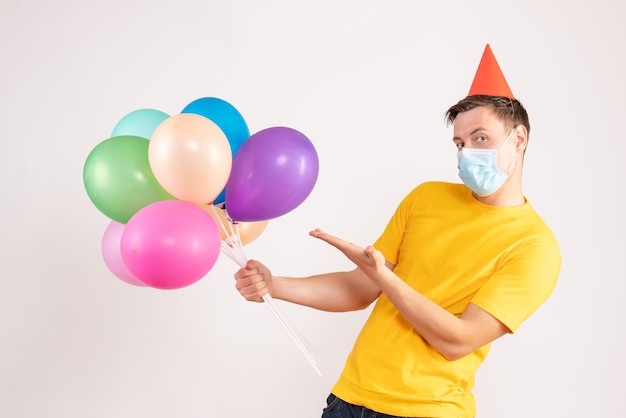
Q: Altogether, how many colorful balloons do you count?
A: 8